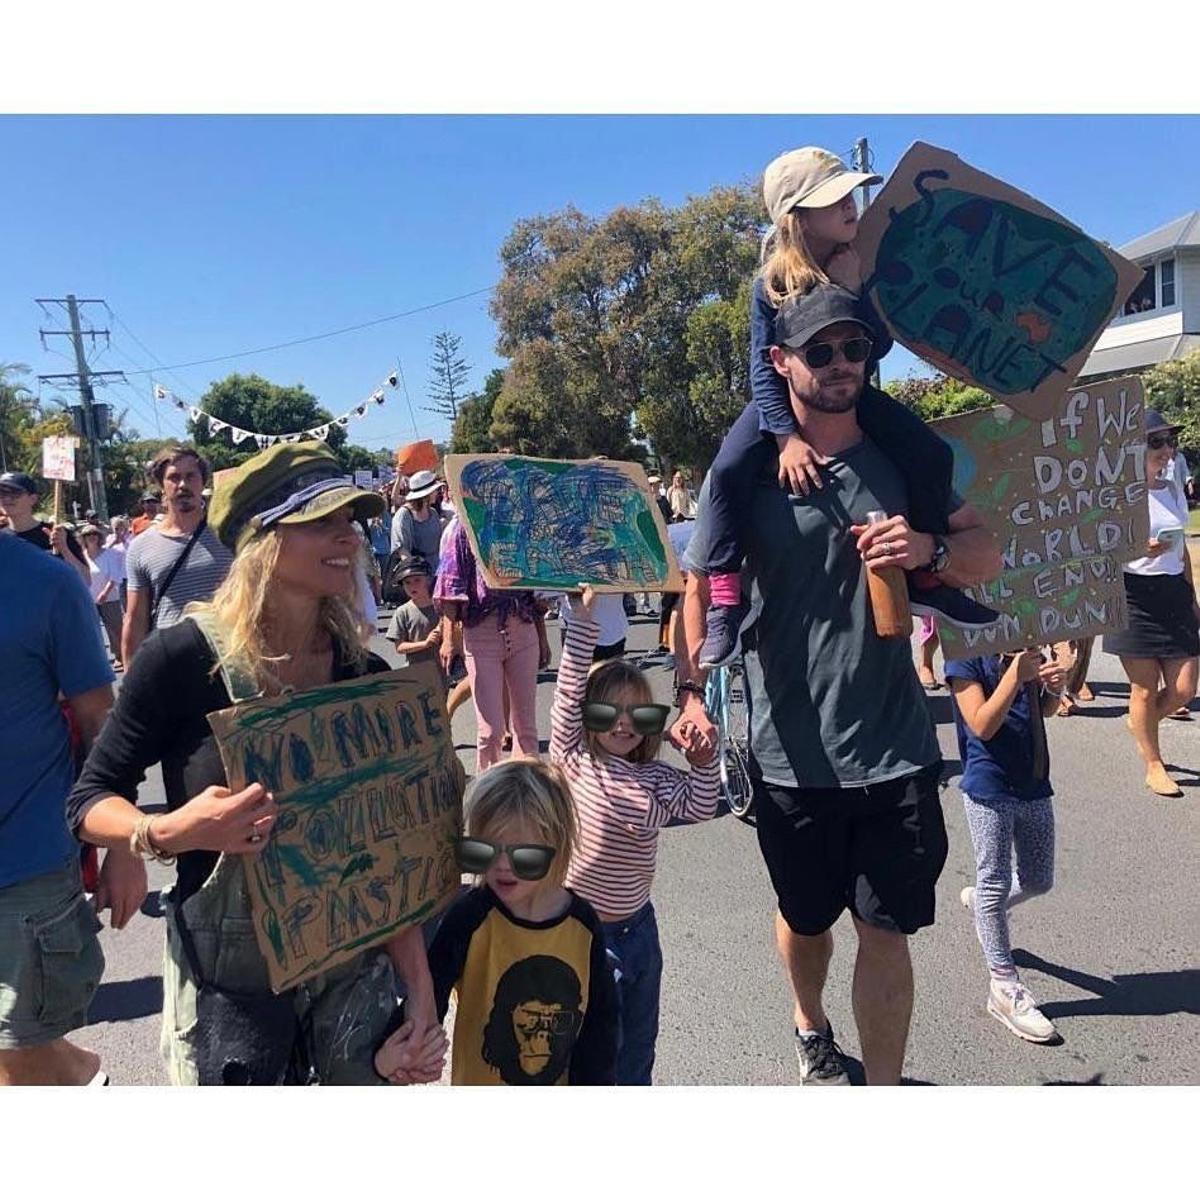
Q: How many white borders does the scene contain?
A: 2